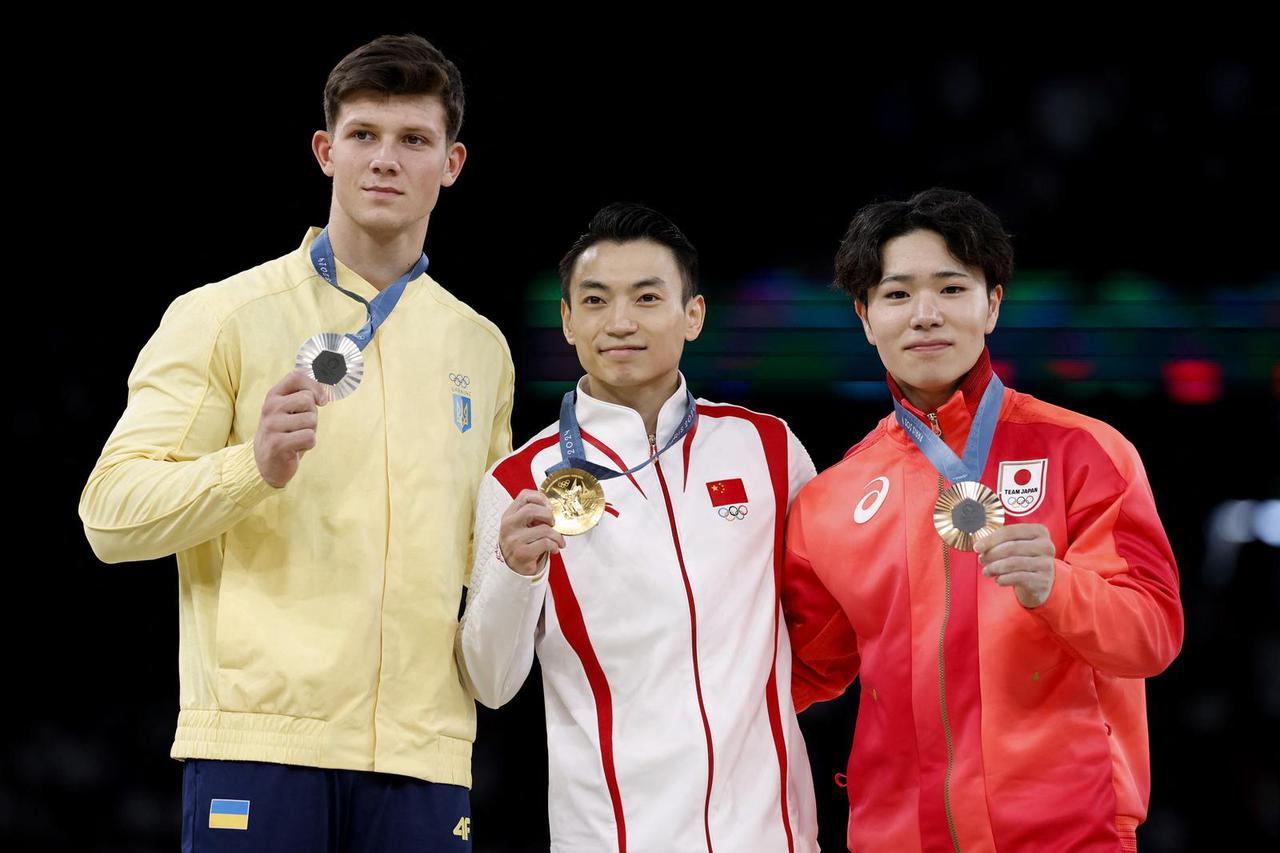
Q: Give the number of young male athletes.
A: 3